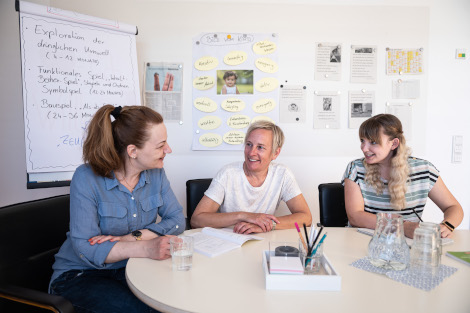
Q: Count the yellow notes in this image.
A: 14